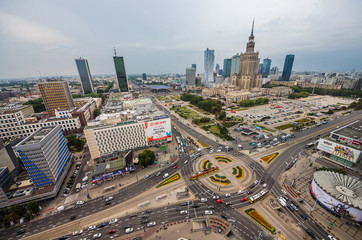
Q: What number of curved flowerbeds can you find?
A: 8